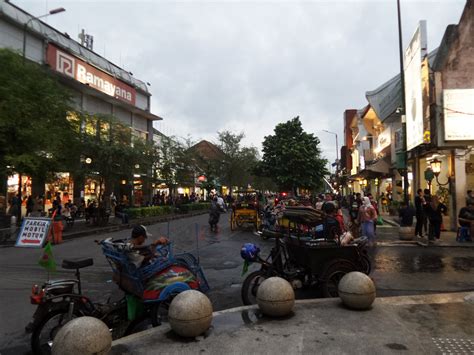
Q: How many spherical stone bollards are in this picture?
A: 4